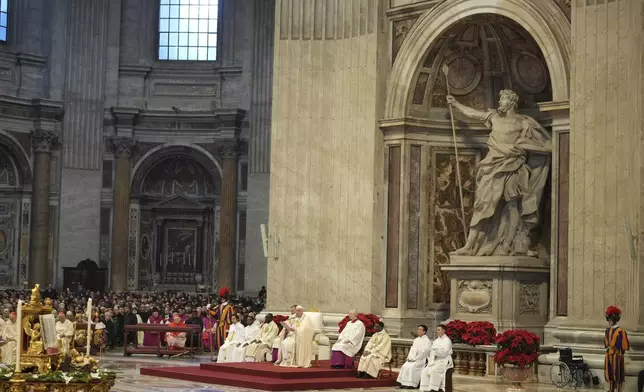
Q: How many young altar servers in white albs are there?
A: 2